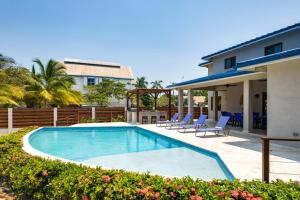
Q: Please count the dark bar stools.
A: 3